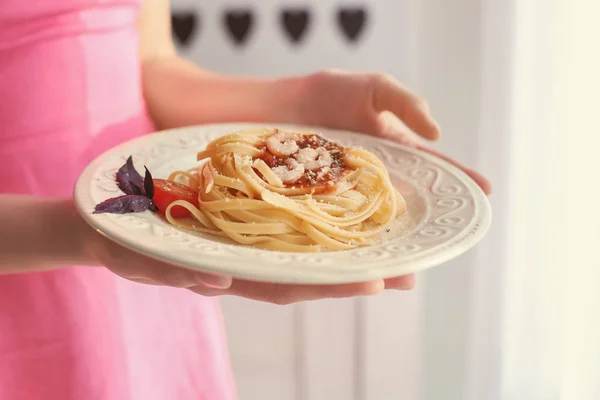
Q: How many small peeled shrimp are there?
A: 3